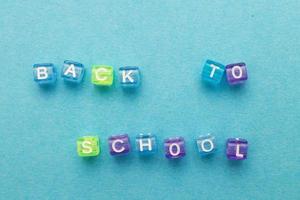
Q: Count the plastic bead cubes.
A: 12